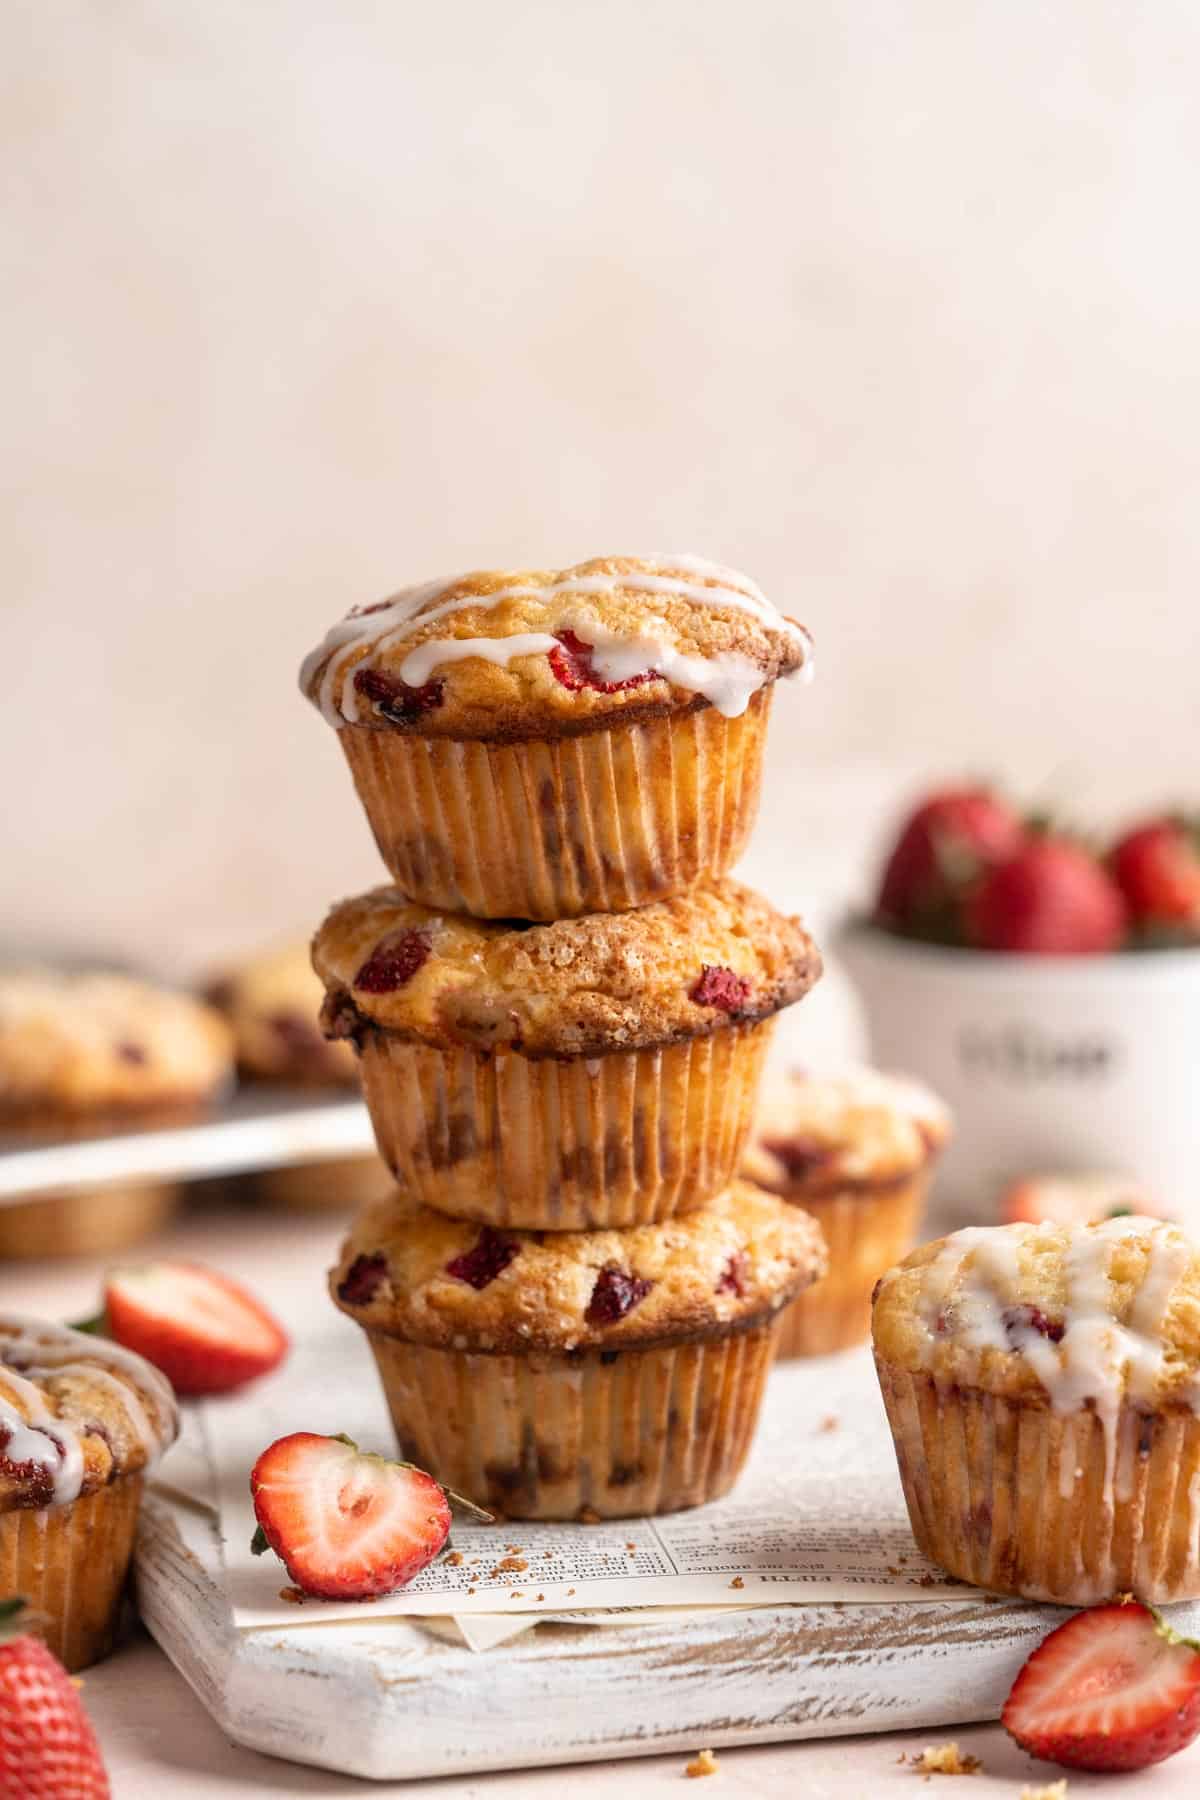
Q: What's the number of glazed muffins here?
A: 3